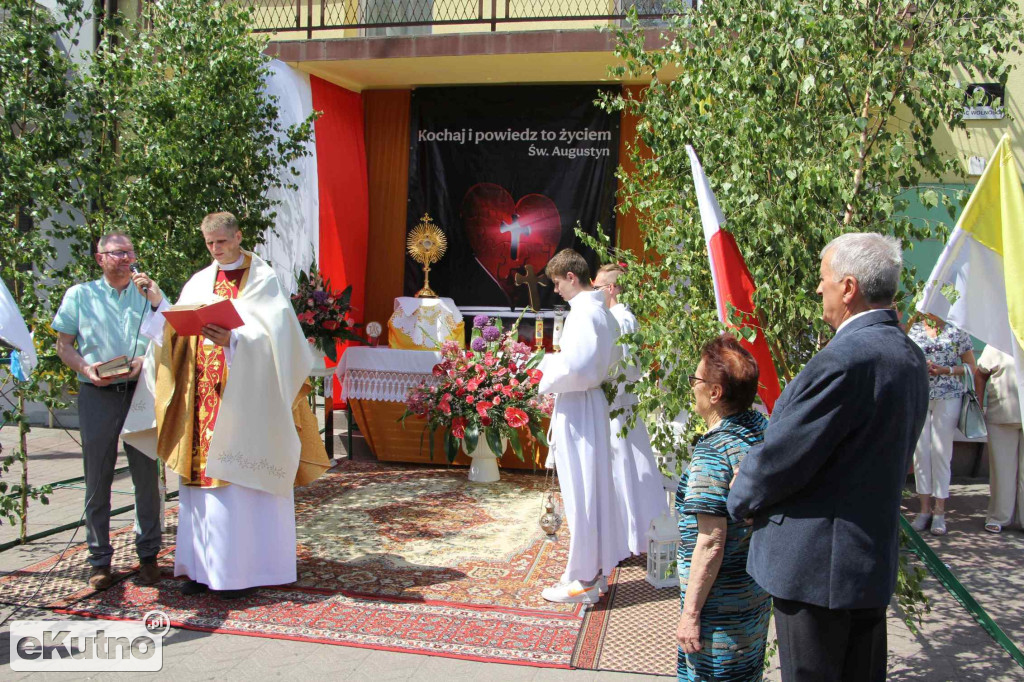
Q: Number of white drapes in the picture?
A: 1